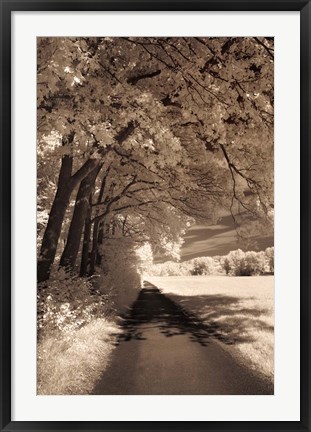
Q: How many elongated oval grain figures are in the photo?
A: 0